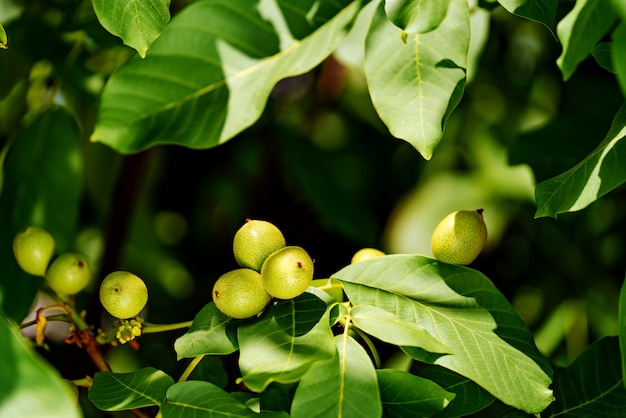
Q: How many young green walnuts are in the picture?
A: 8